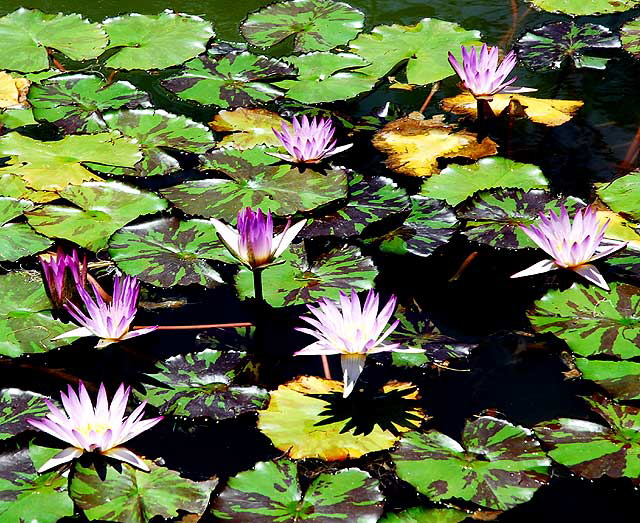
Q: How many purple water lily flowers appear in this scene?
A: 8